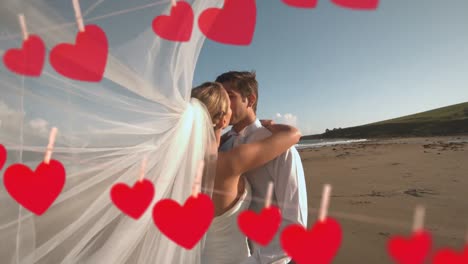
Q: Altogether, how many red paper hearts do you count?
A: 14